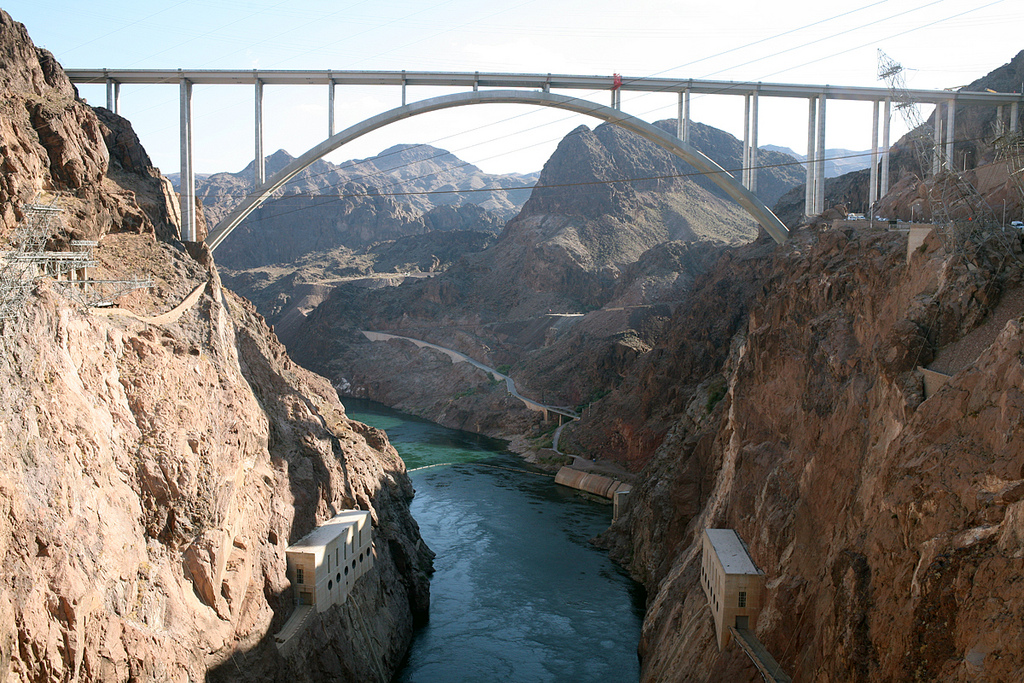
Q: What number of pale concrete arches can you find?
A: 1